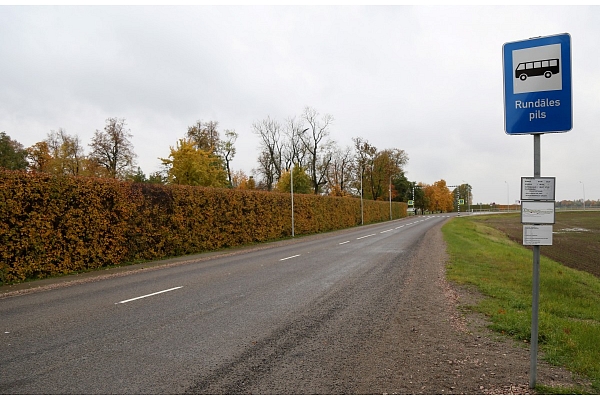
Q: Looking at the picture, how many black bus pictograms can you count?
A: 1